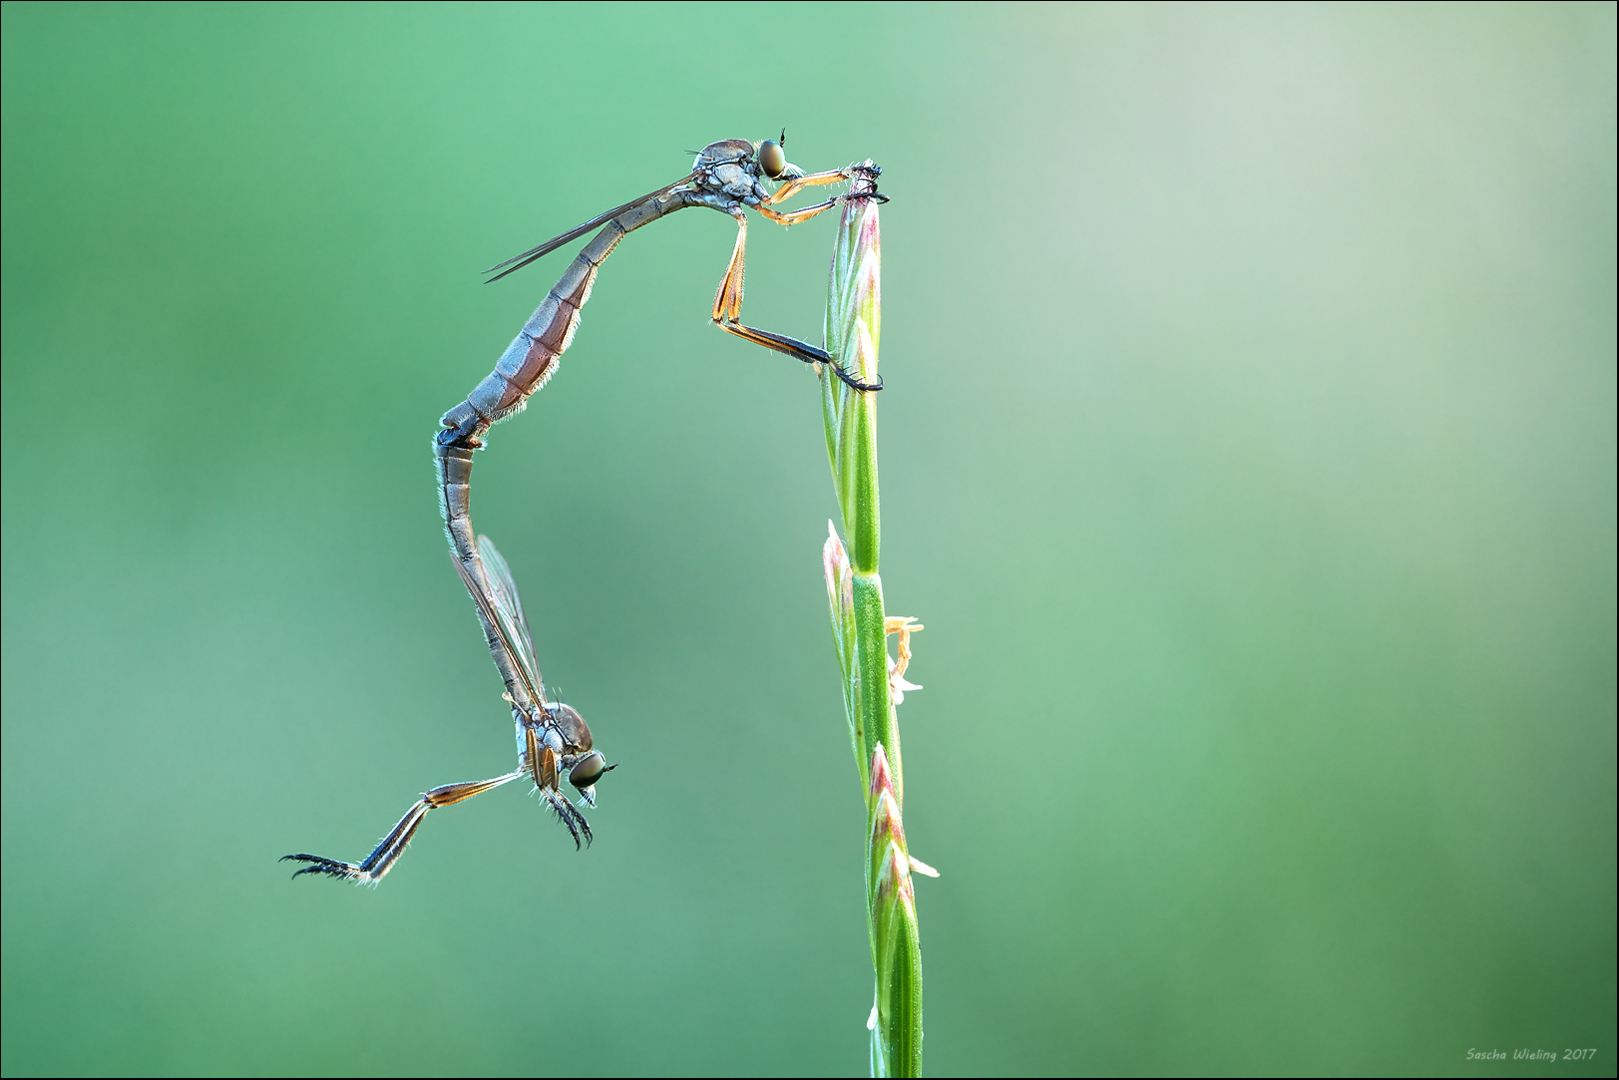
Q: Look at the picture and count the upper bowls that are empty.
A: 0